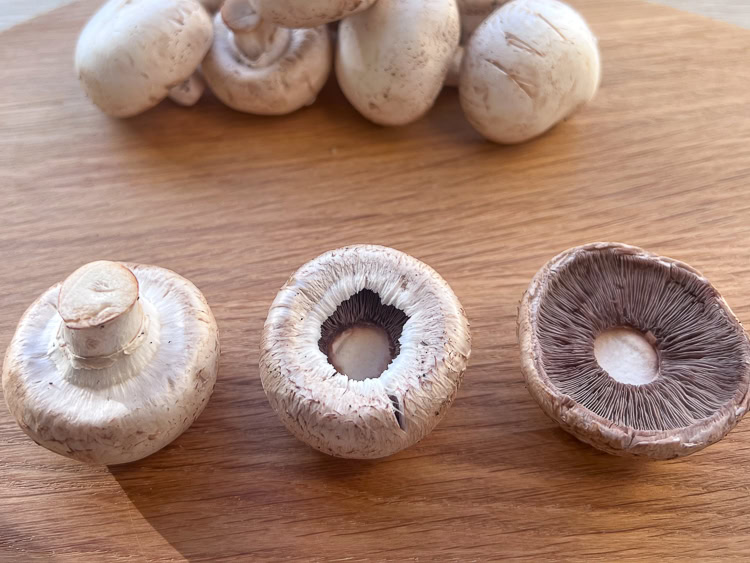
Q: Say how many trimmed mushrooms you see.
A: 2